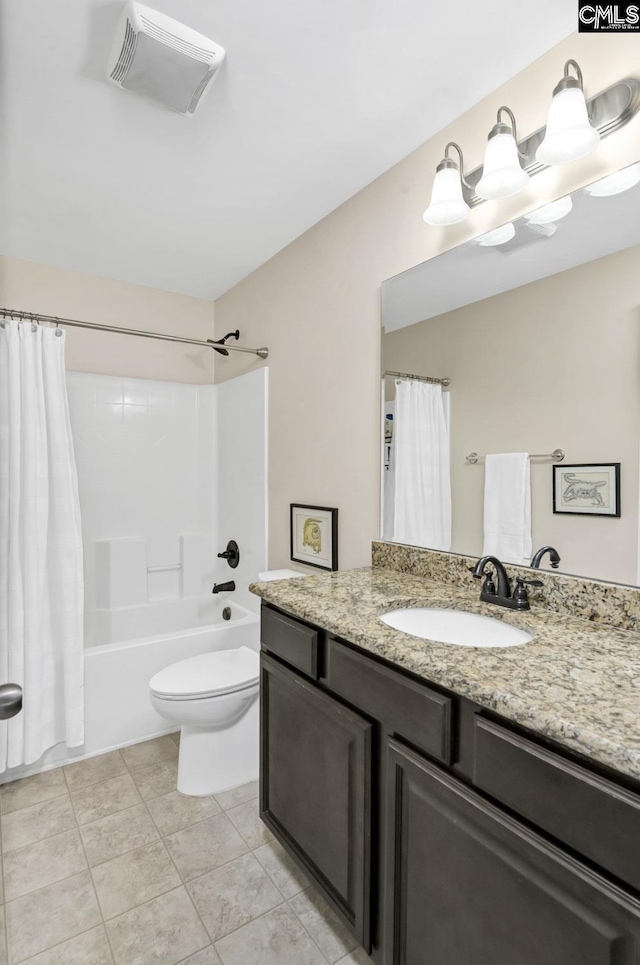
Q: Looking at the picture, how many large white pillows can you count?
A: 0